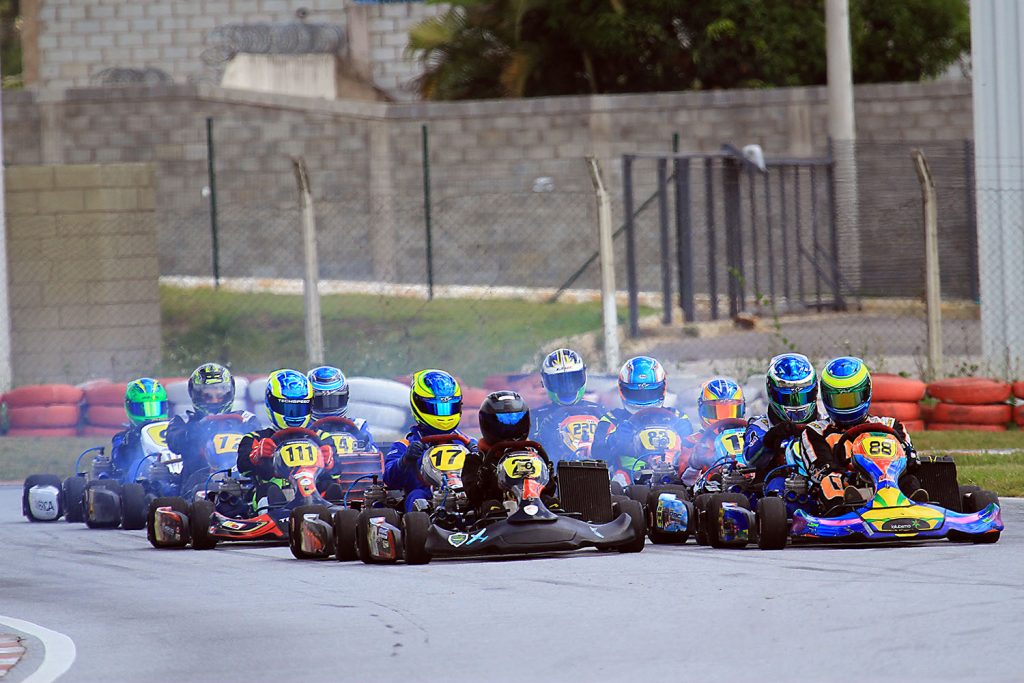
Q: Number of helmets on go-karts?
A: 11